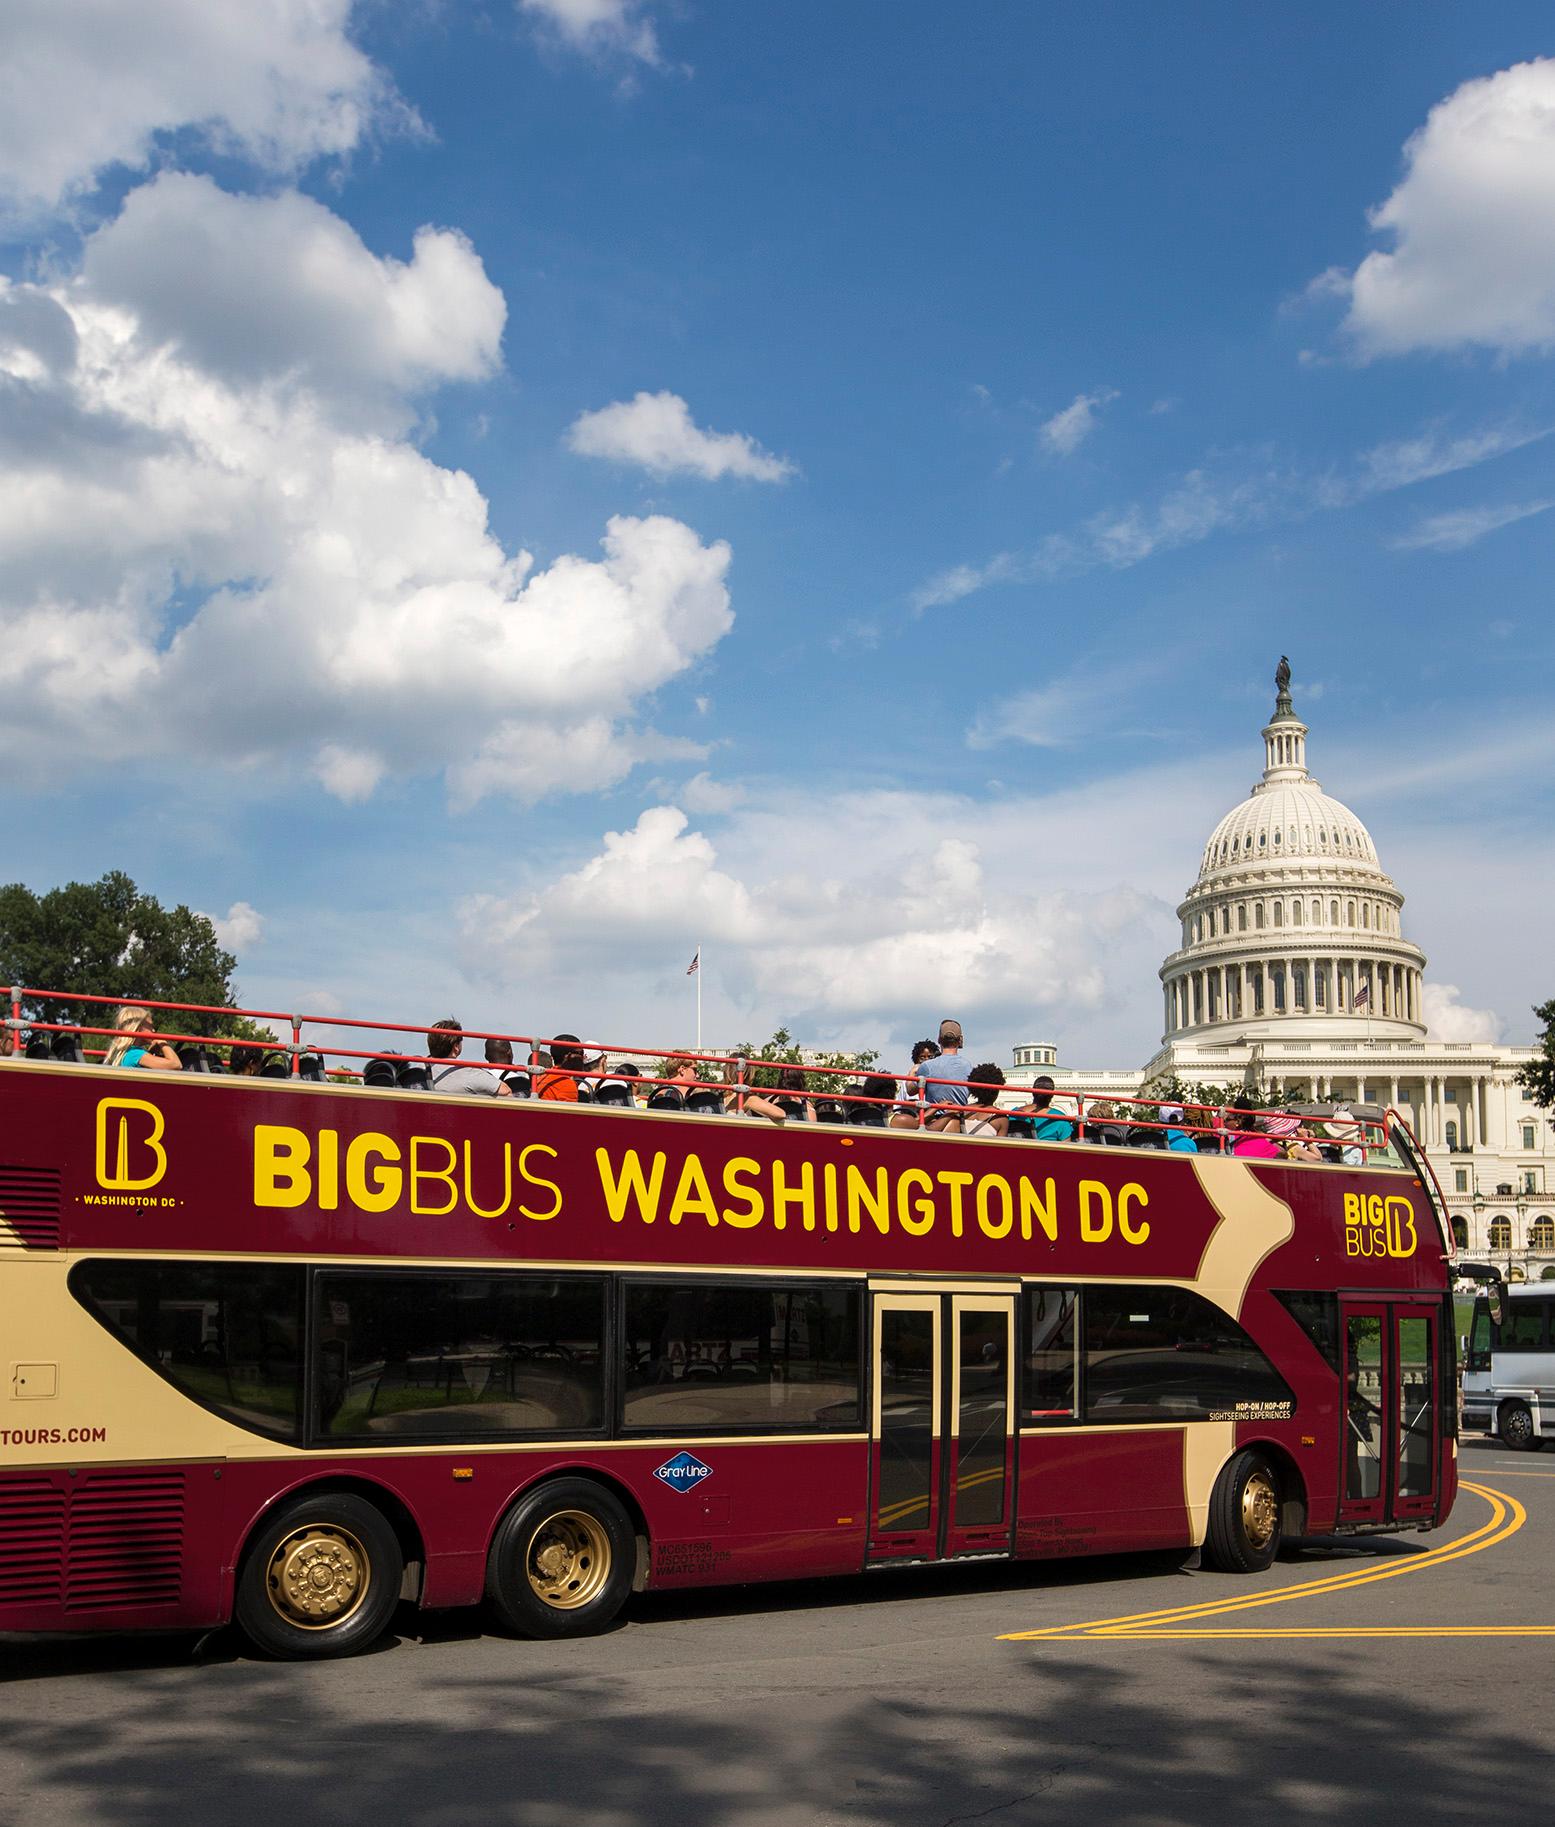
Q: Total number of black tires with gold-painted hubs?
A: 3